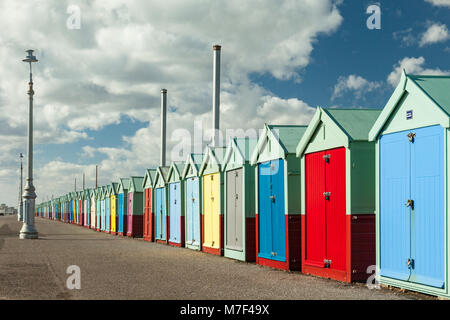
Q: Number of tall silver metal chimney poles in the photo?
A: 2